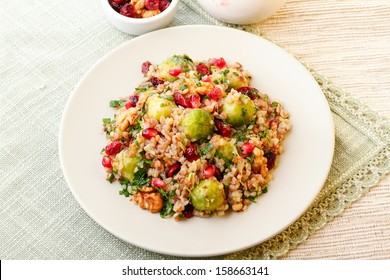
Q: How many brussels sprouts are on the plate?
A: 8